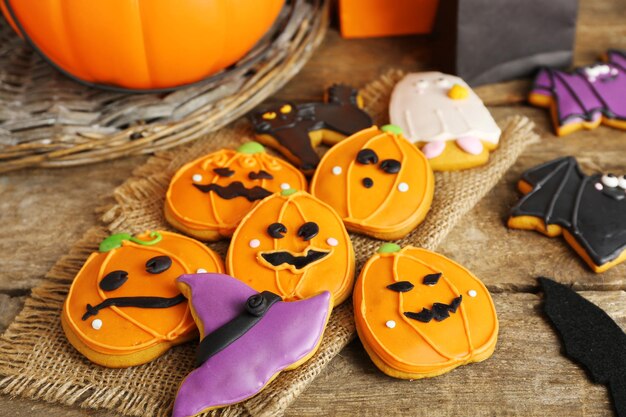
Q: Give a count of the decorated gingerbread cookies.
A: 10